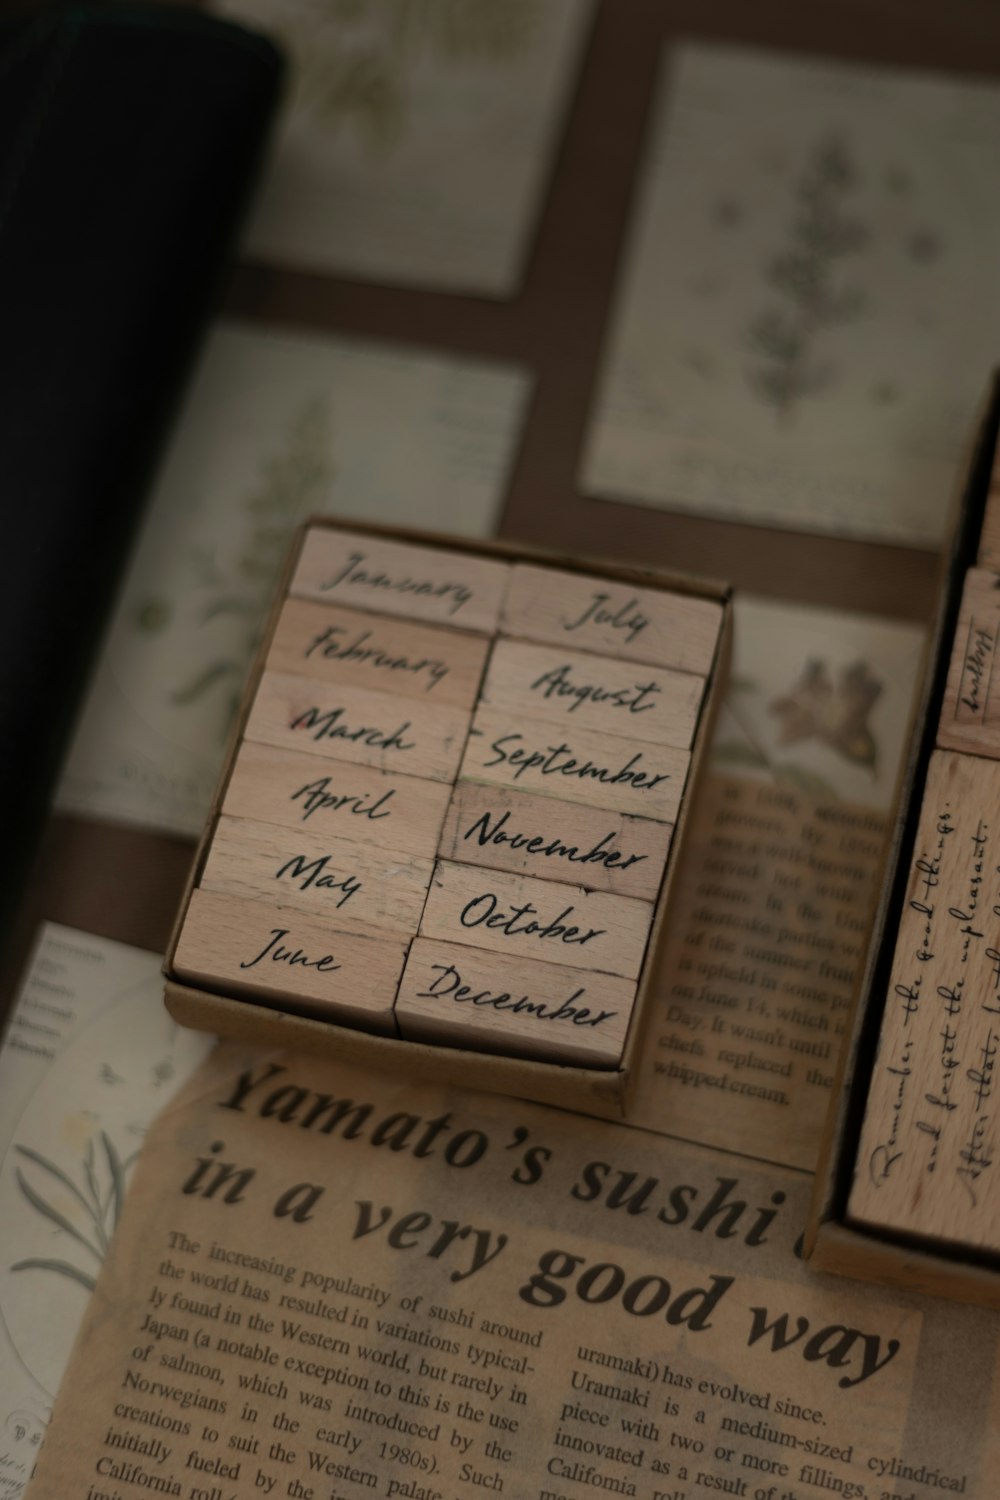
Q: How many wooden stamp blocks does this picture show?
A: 15